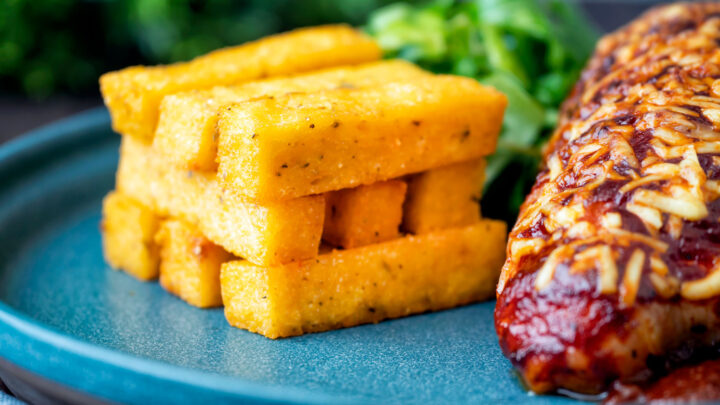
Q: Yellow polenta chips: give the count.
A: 9